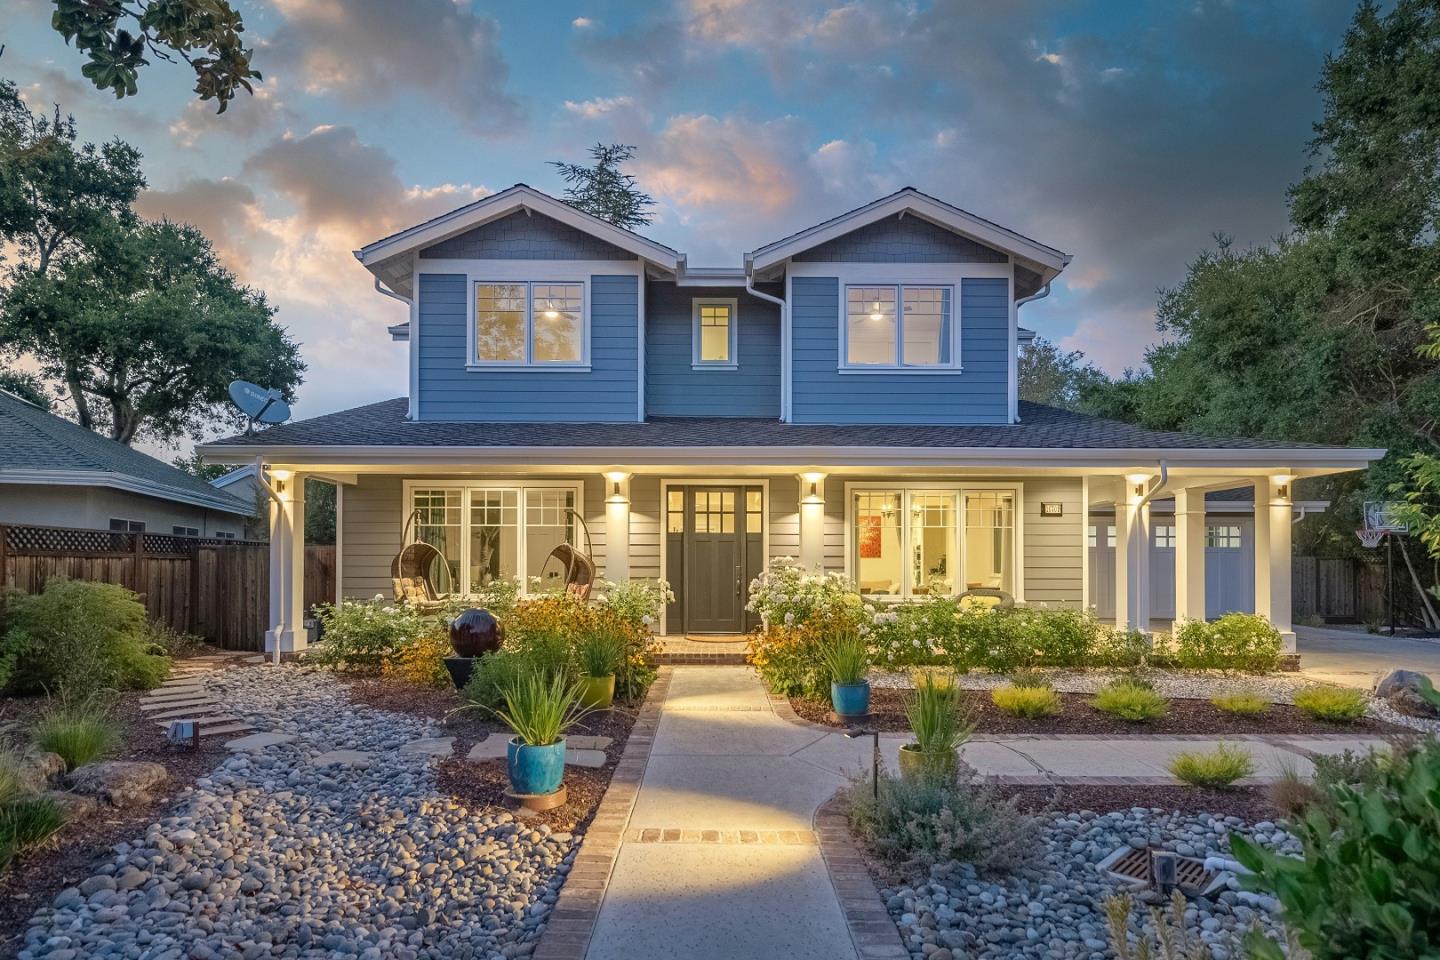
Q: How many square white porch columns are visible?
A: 6